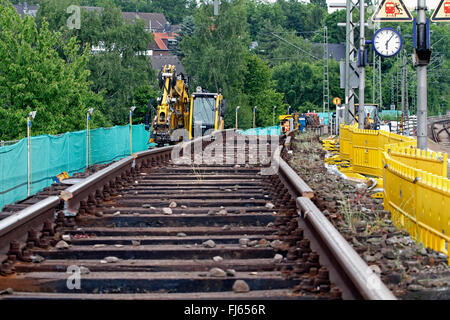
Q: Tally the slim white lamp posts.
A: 7